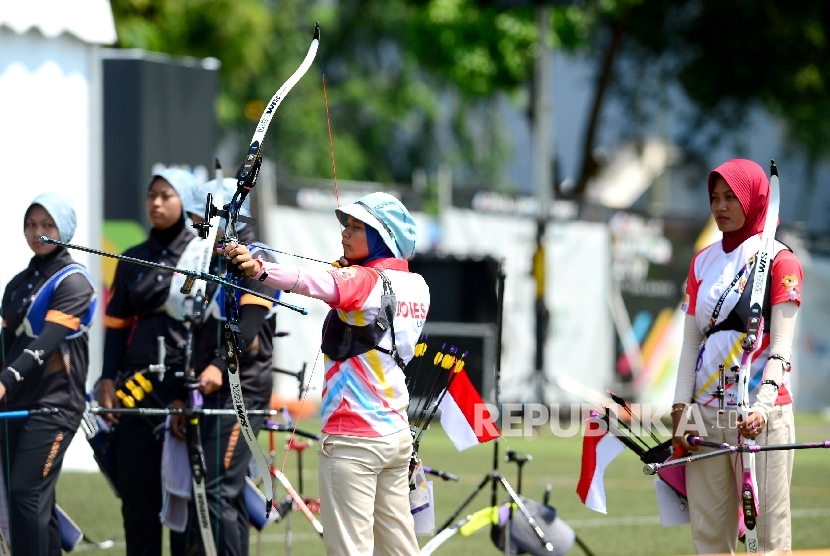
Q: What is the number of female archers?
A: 5